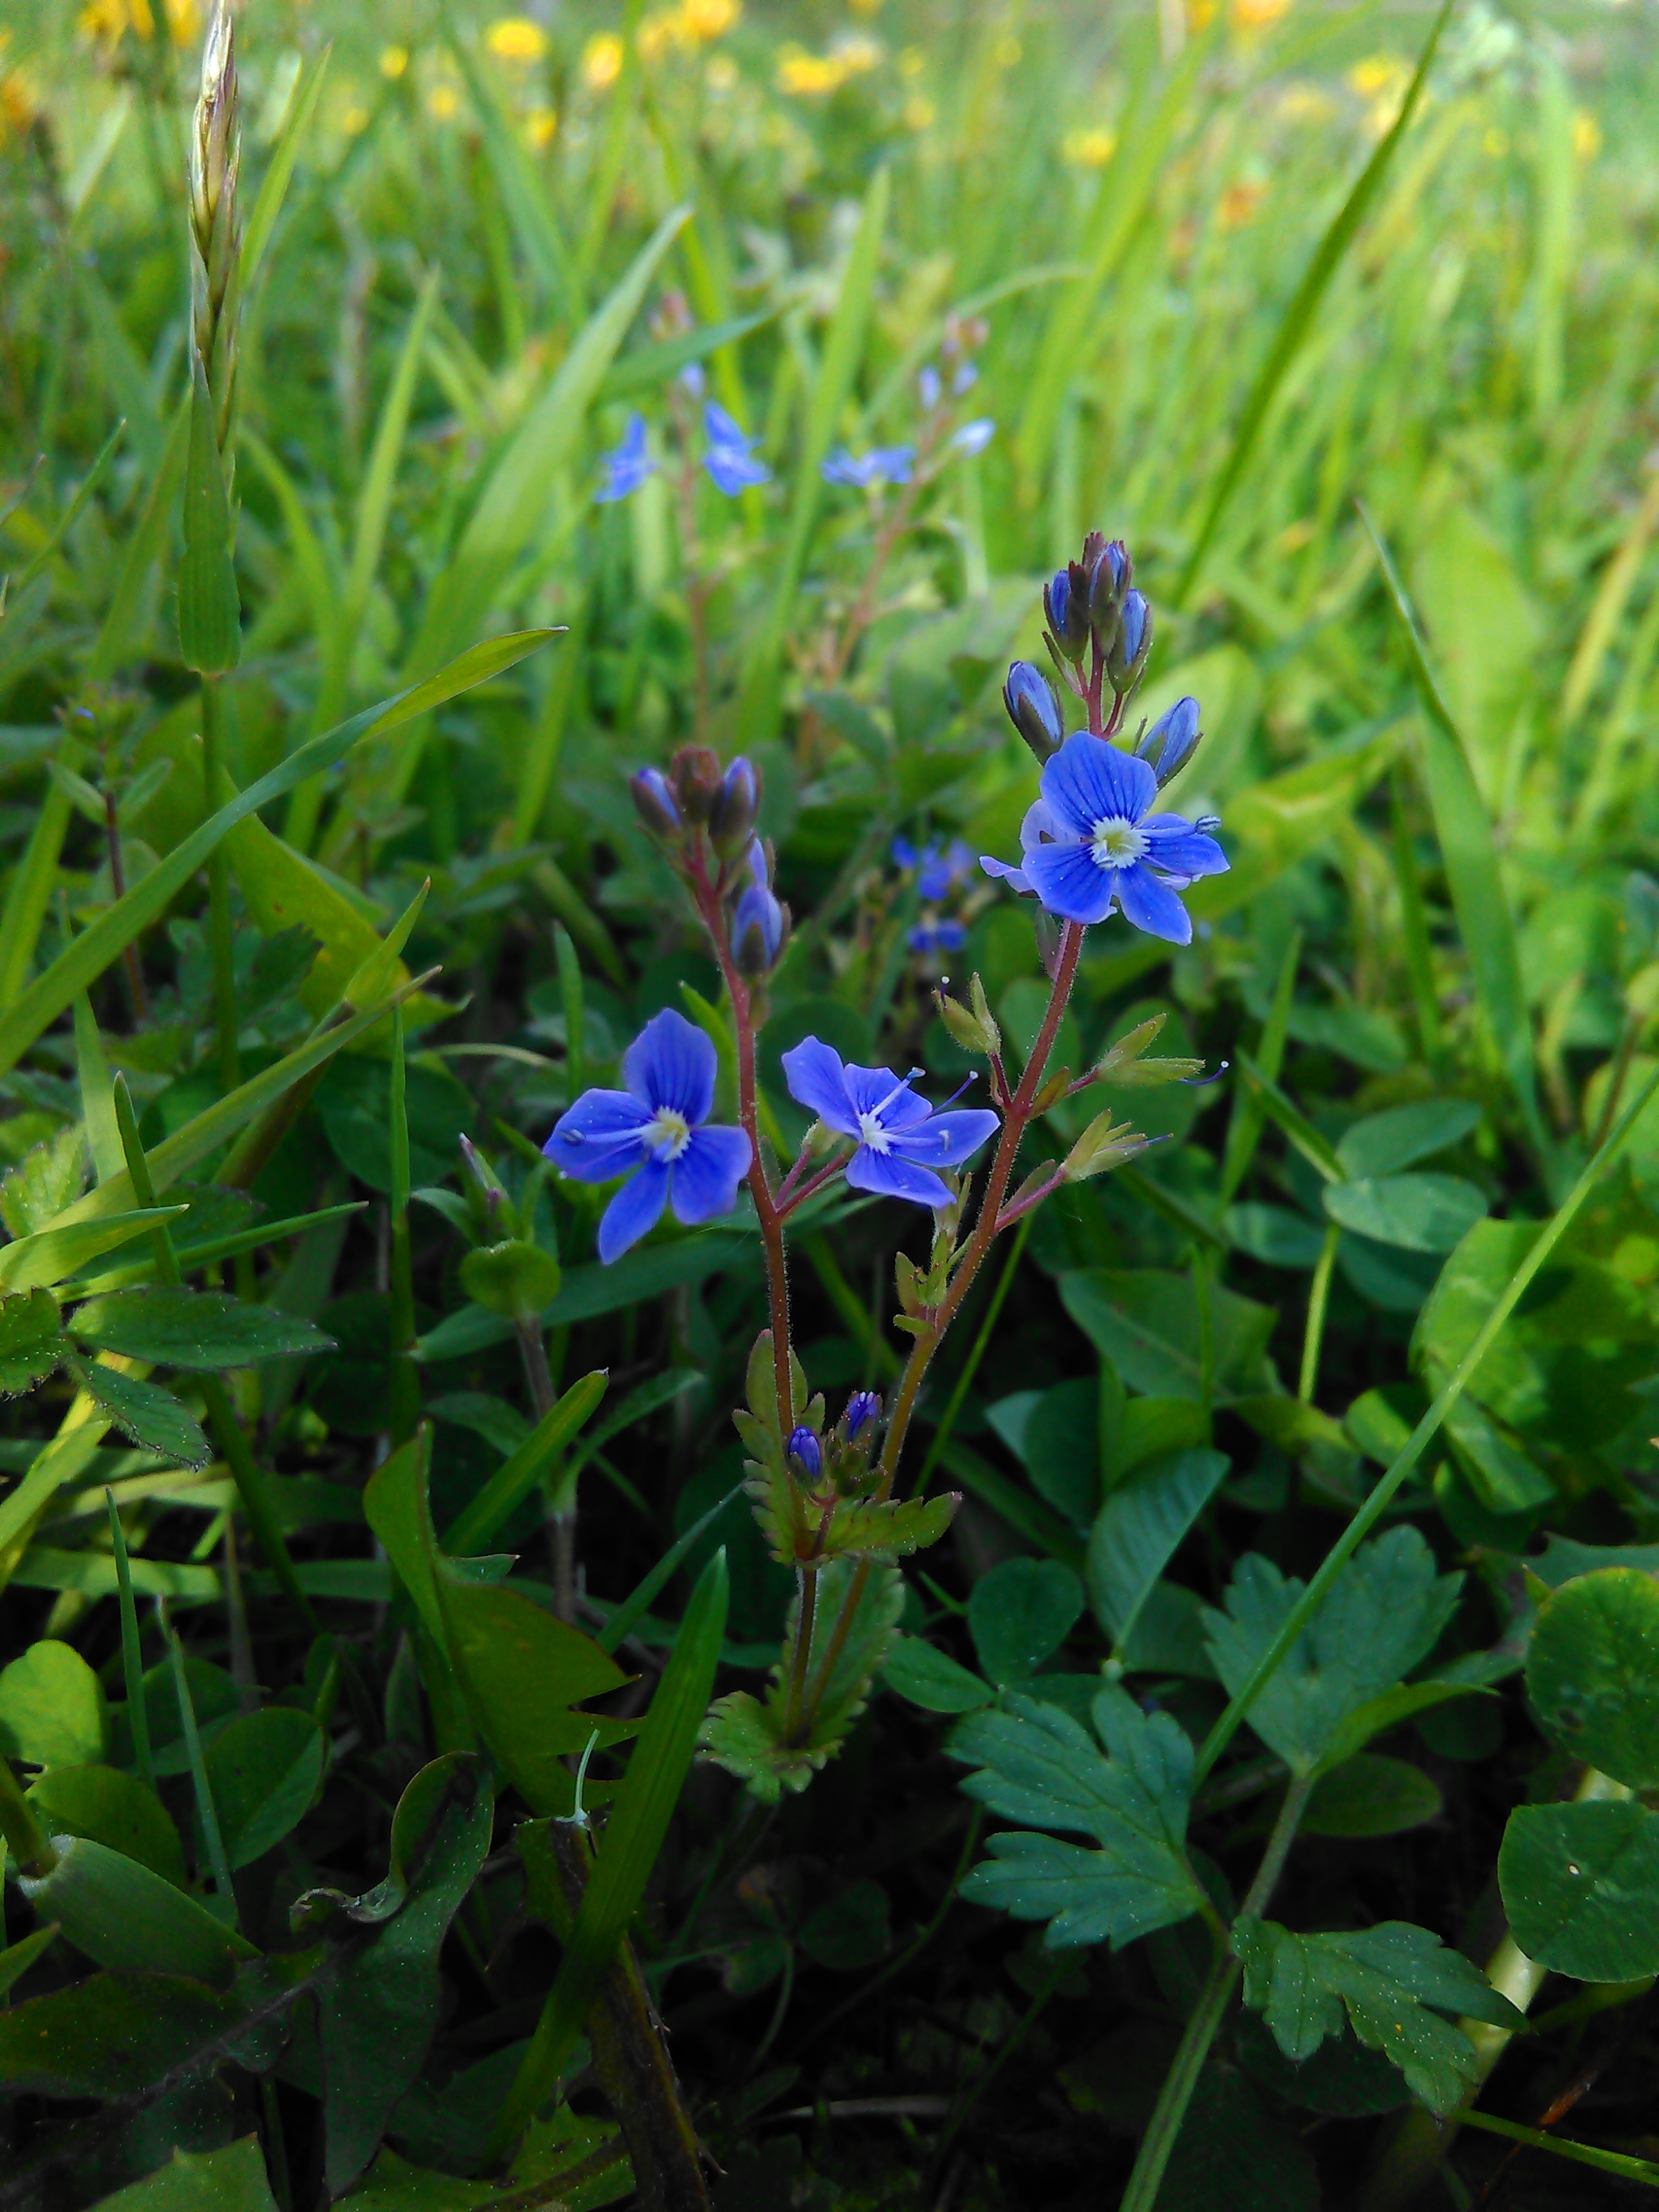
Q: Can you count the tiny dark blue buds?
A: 2